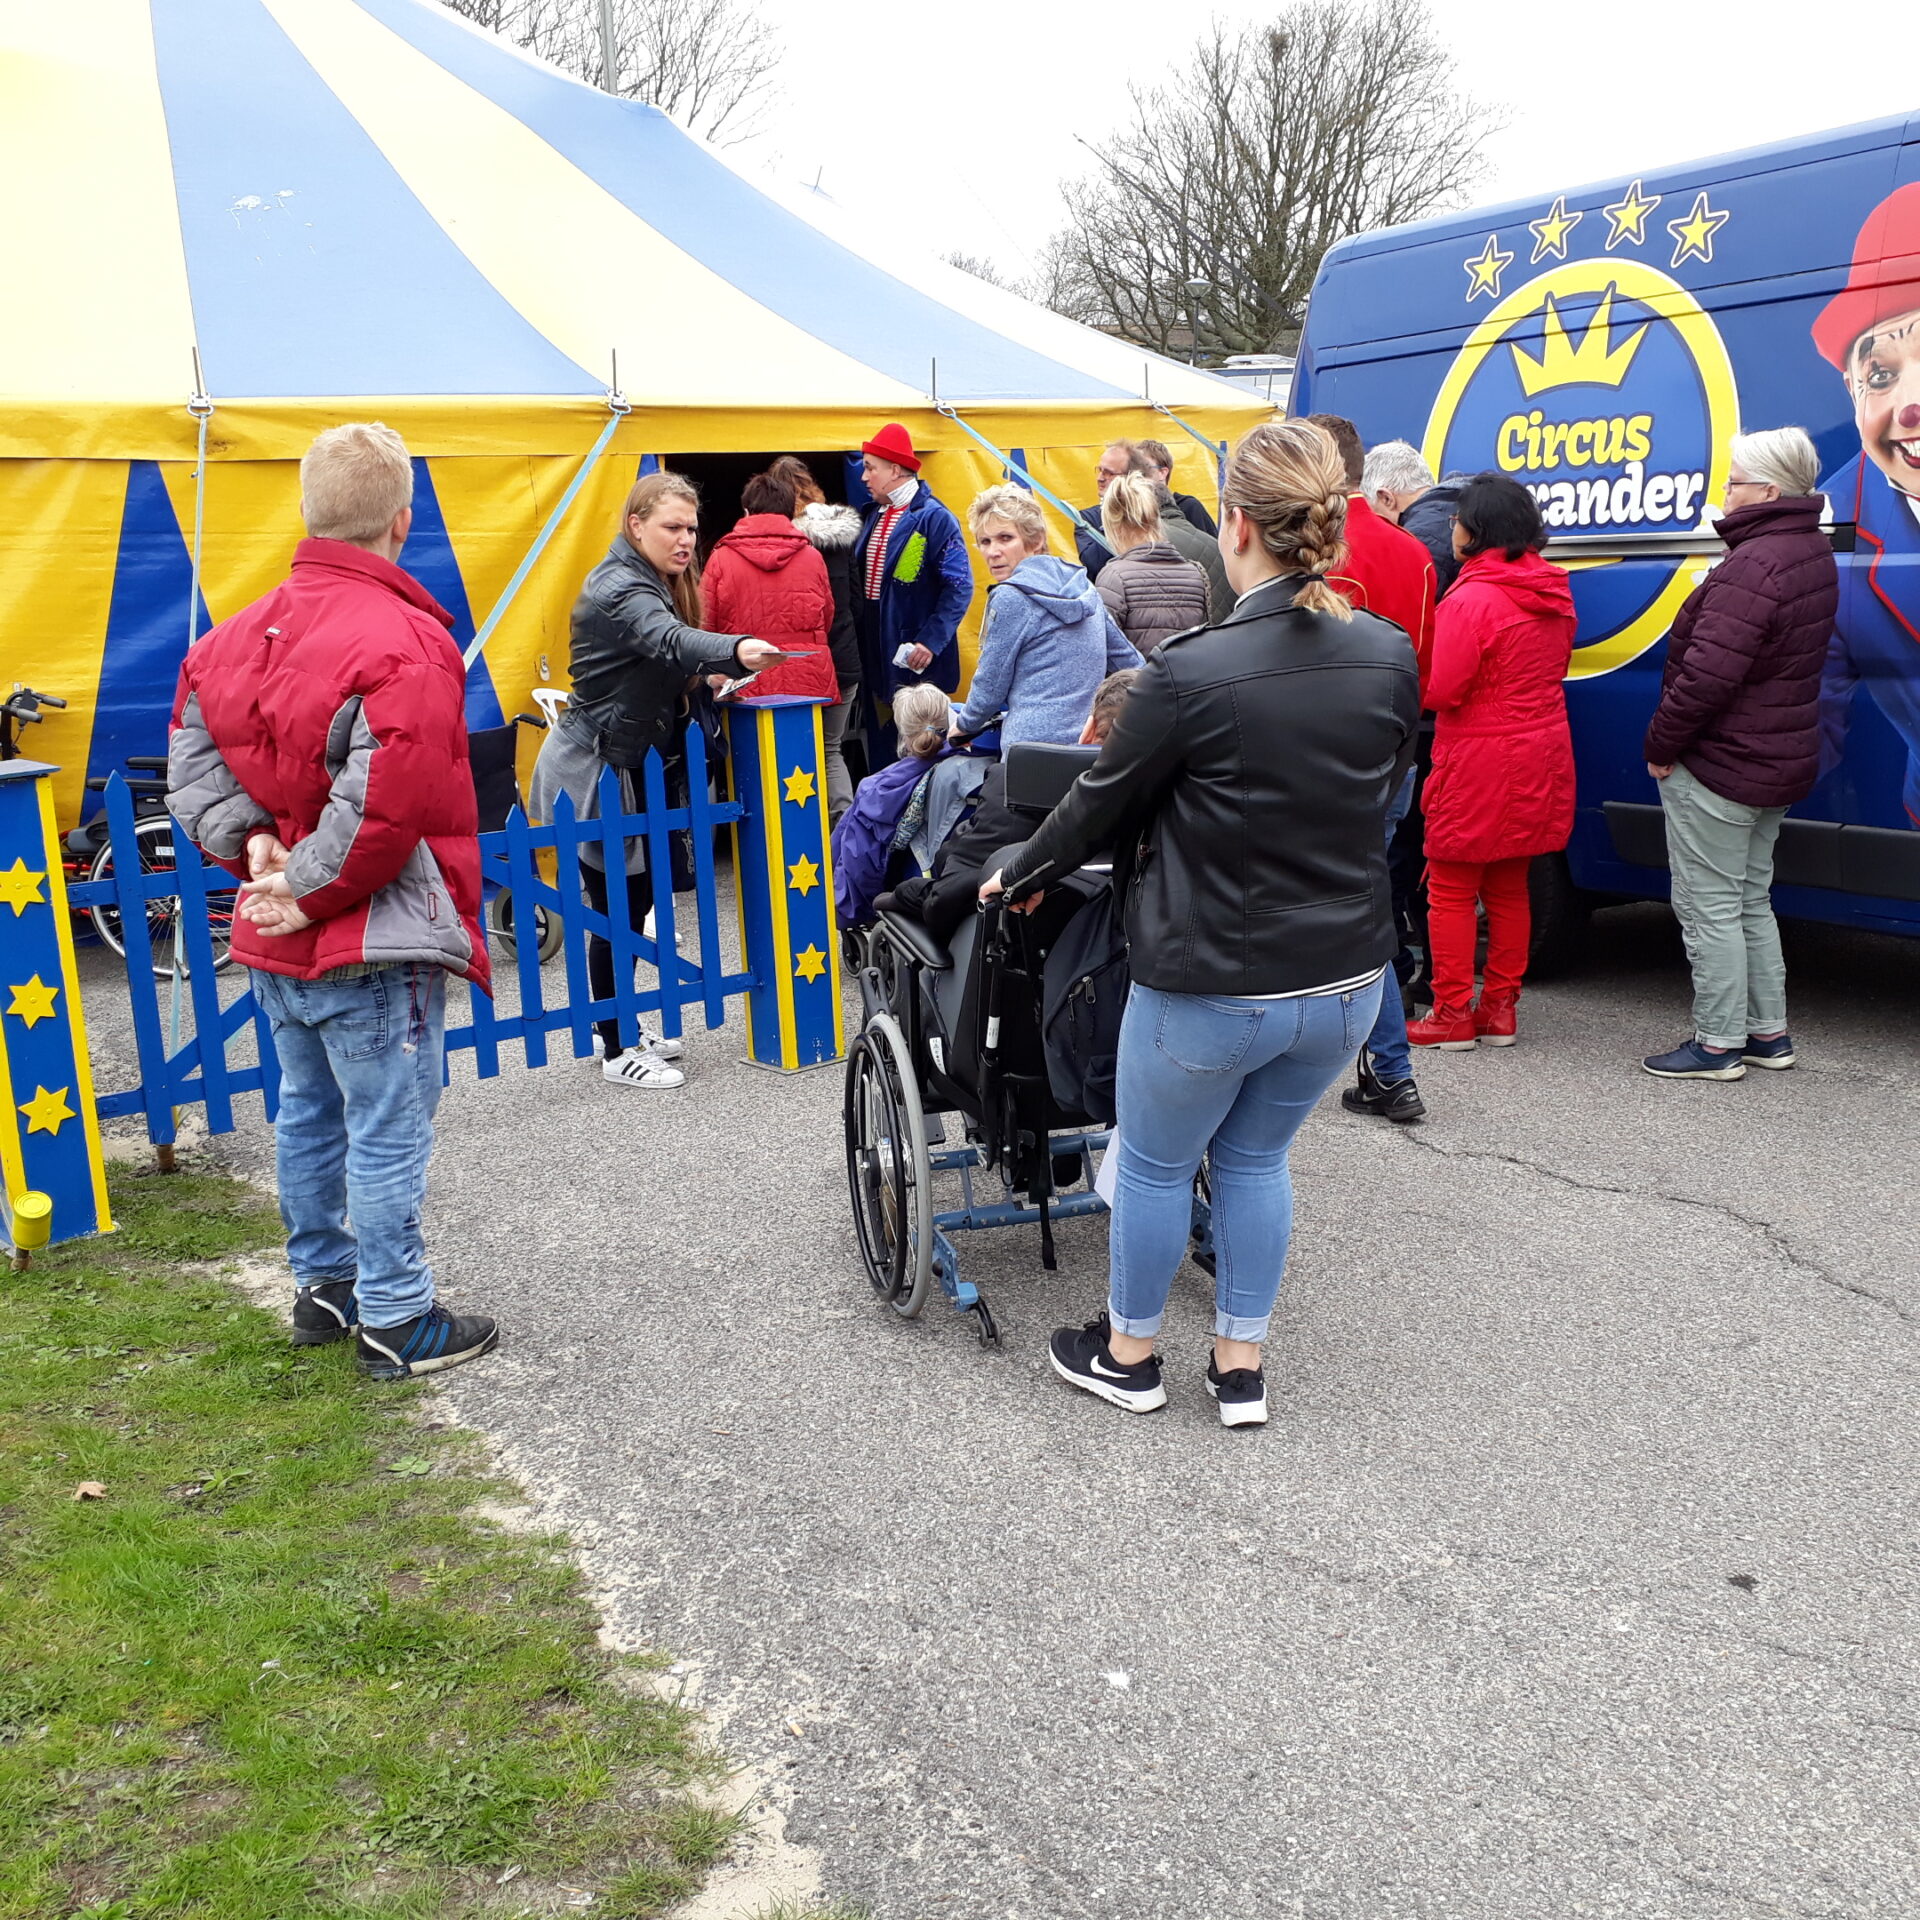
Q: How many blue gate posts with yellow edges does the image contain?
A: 2